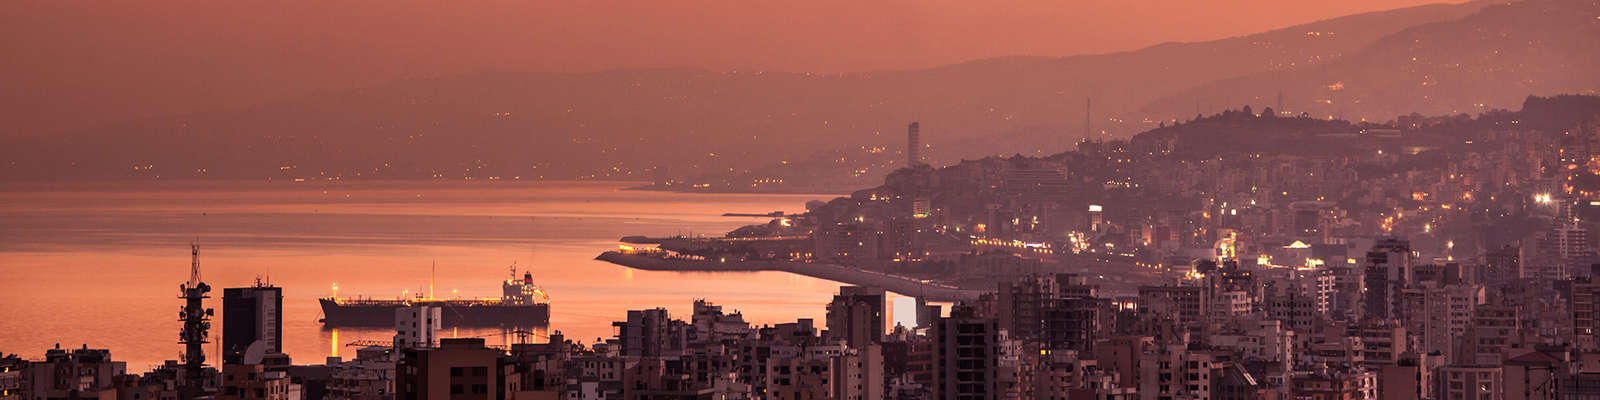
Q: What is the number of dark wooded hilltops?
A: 2